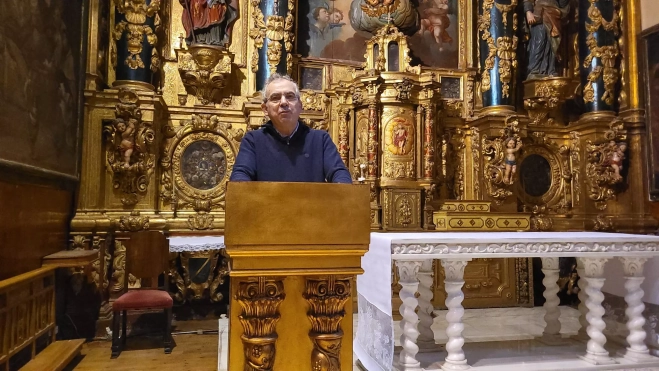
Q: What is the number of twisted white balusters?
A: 7